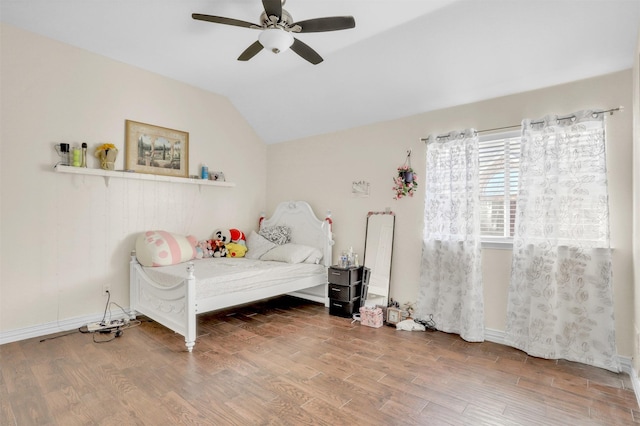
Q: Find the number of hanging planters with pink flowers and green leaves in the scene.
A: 1